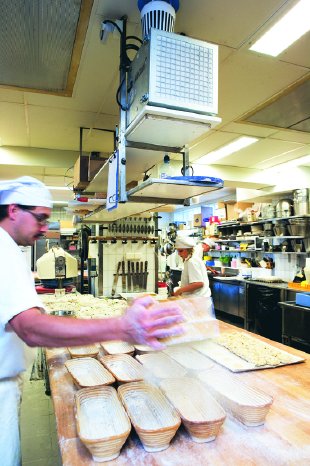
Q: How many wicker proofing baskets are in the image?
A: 11